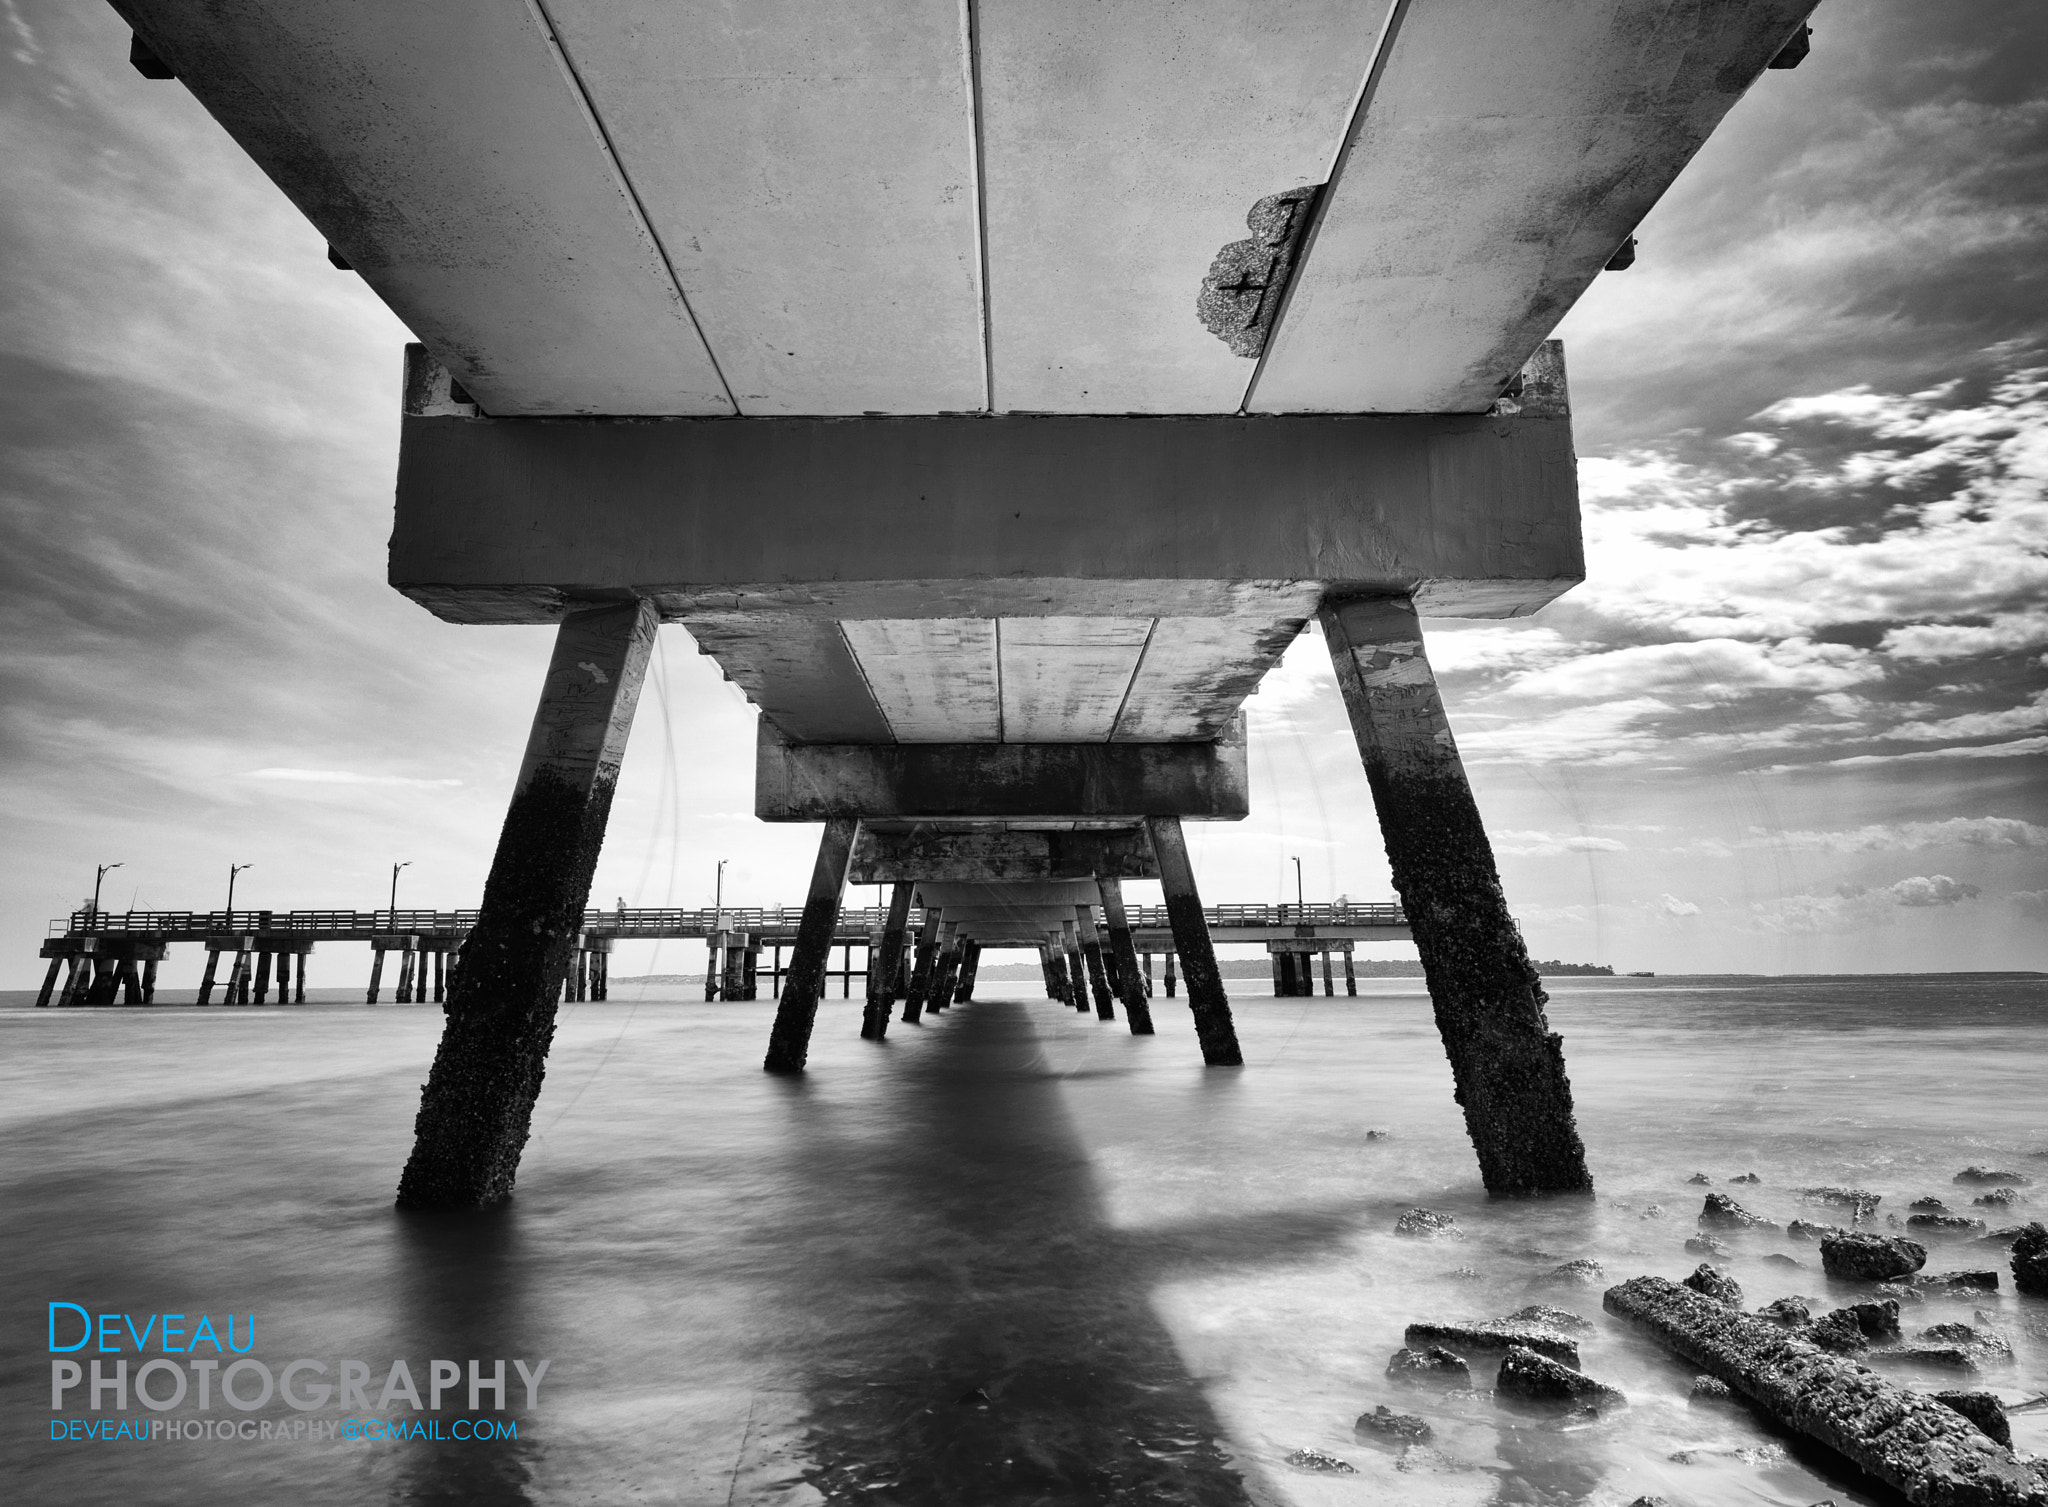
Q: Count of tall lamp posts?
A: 5